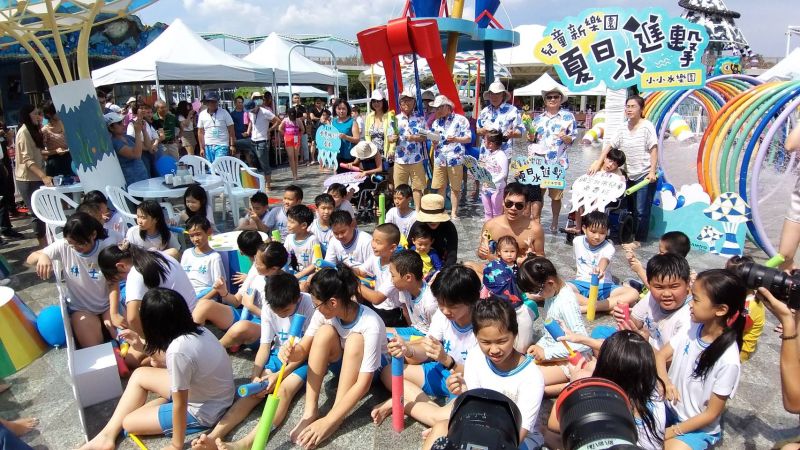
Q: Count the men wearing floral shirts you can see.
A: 4